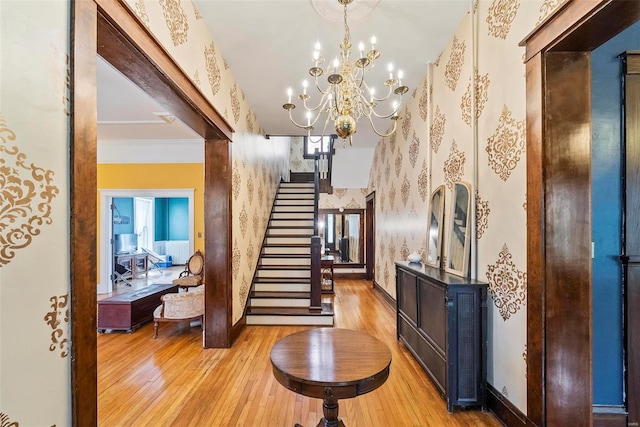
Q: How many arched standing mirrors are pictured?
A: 2